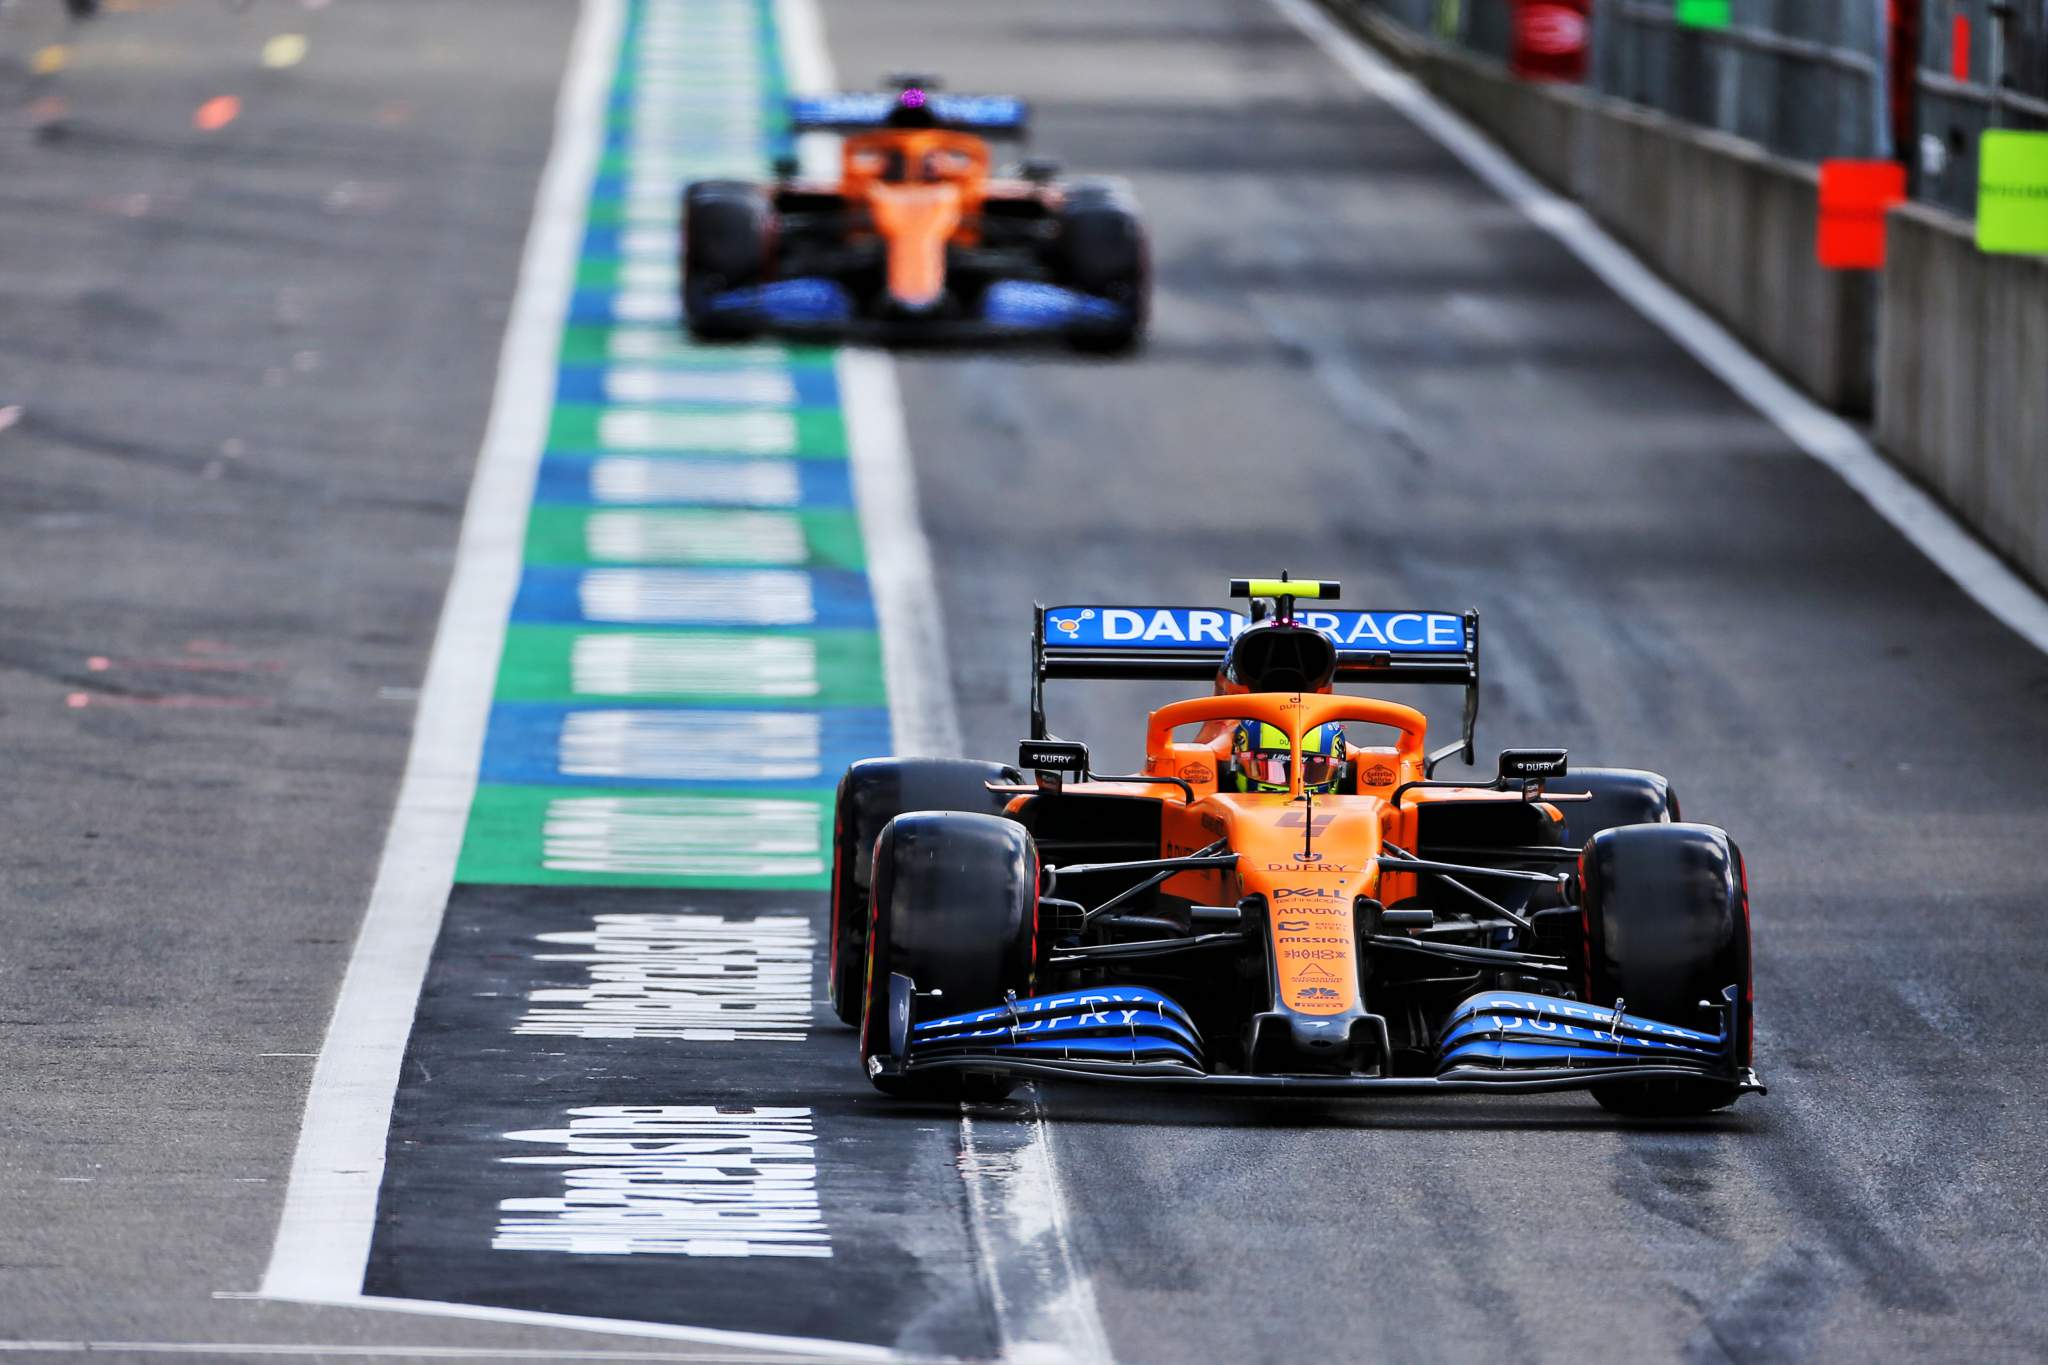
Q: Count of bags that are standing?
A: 0